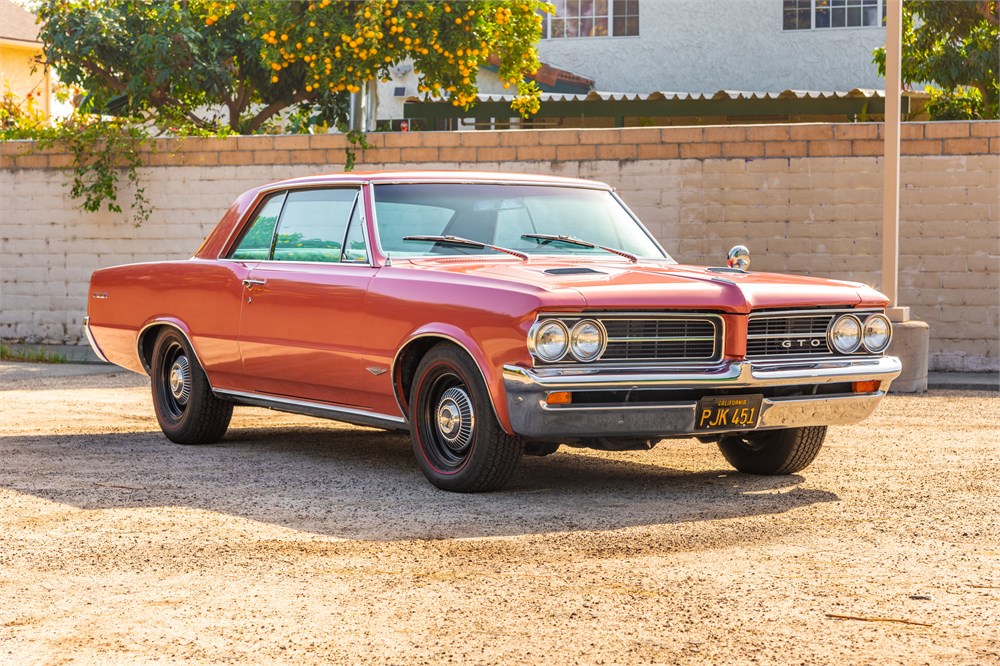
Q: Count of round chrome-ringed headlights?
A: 4